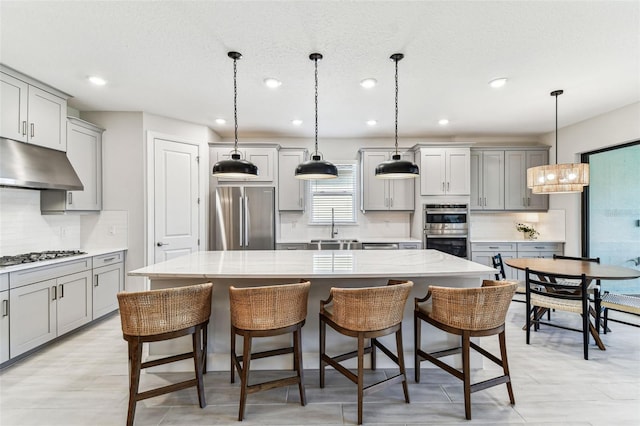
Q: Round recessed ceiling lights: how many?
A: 8